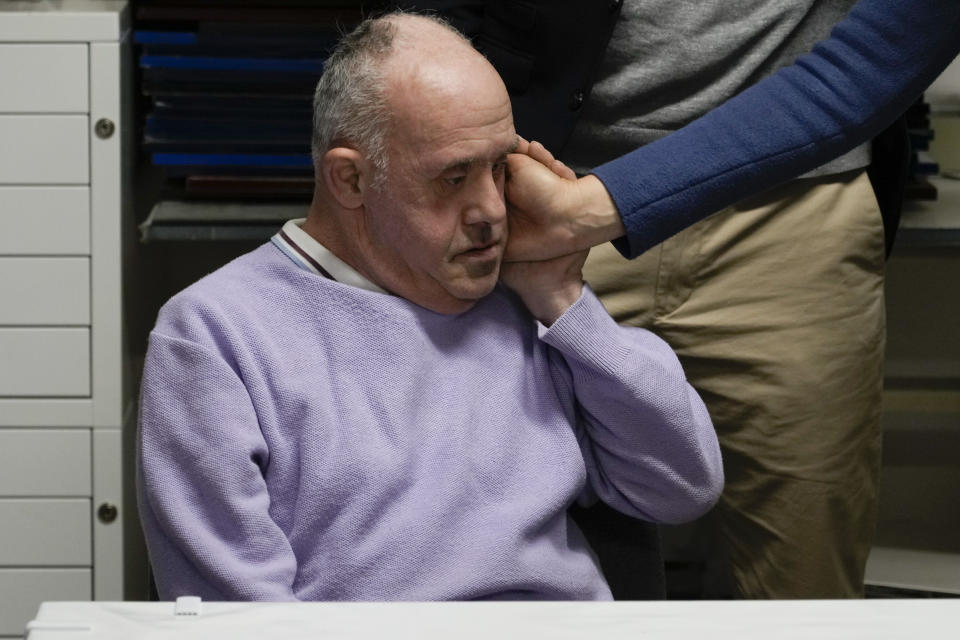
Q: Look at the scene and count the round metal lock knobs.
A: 2